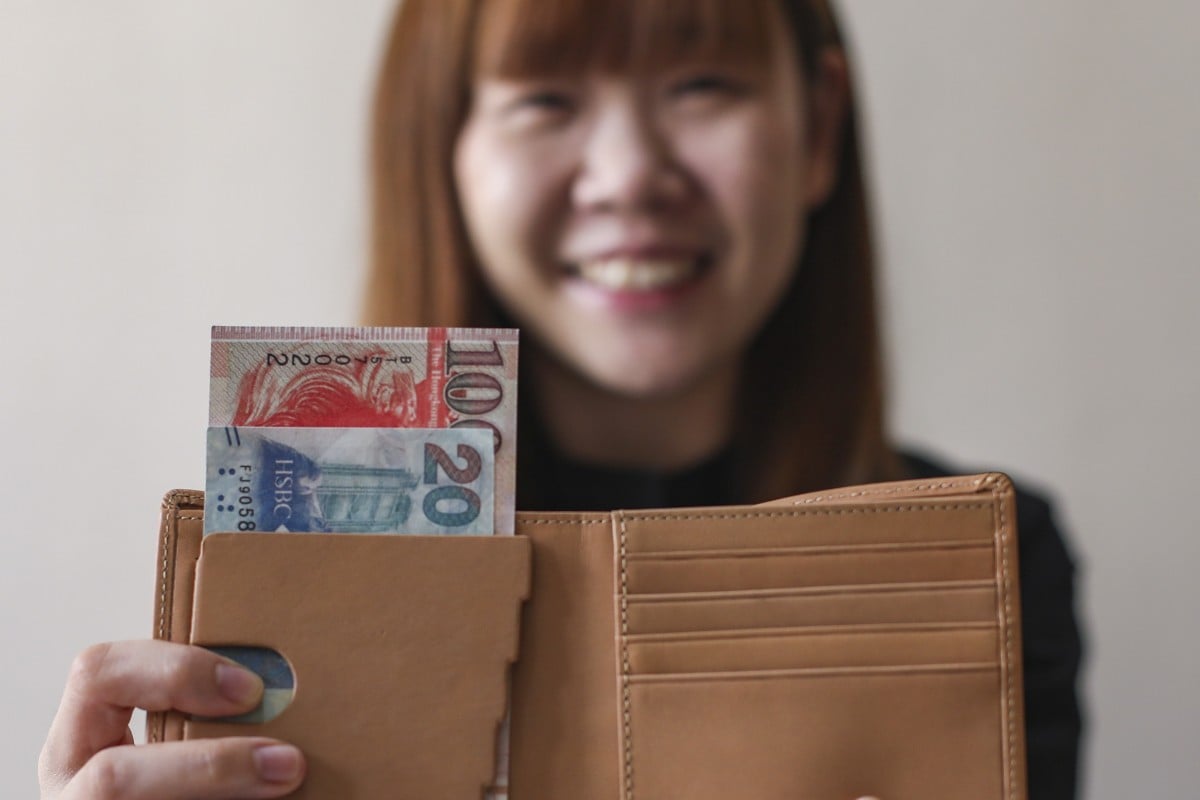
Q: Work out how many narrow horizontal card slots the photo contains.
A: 4